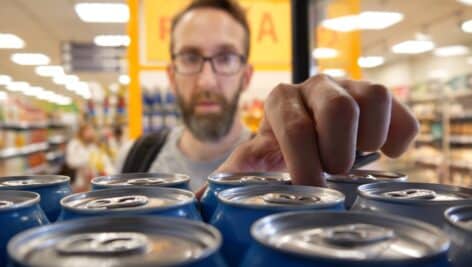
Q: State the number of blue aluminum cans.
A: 8